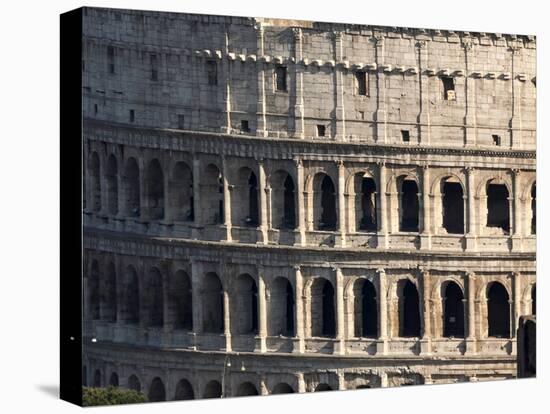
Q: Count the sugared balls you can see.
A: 0